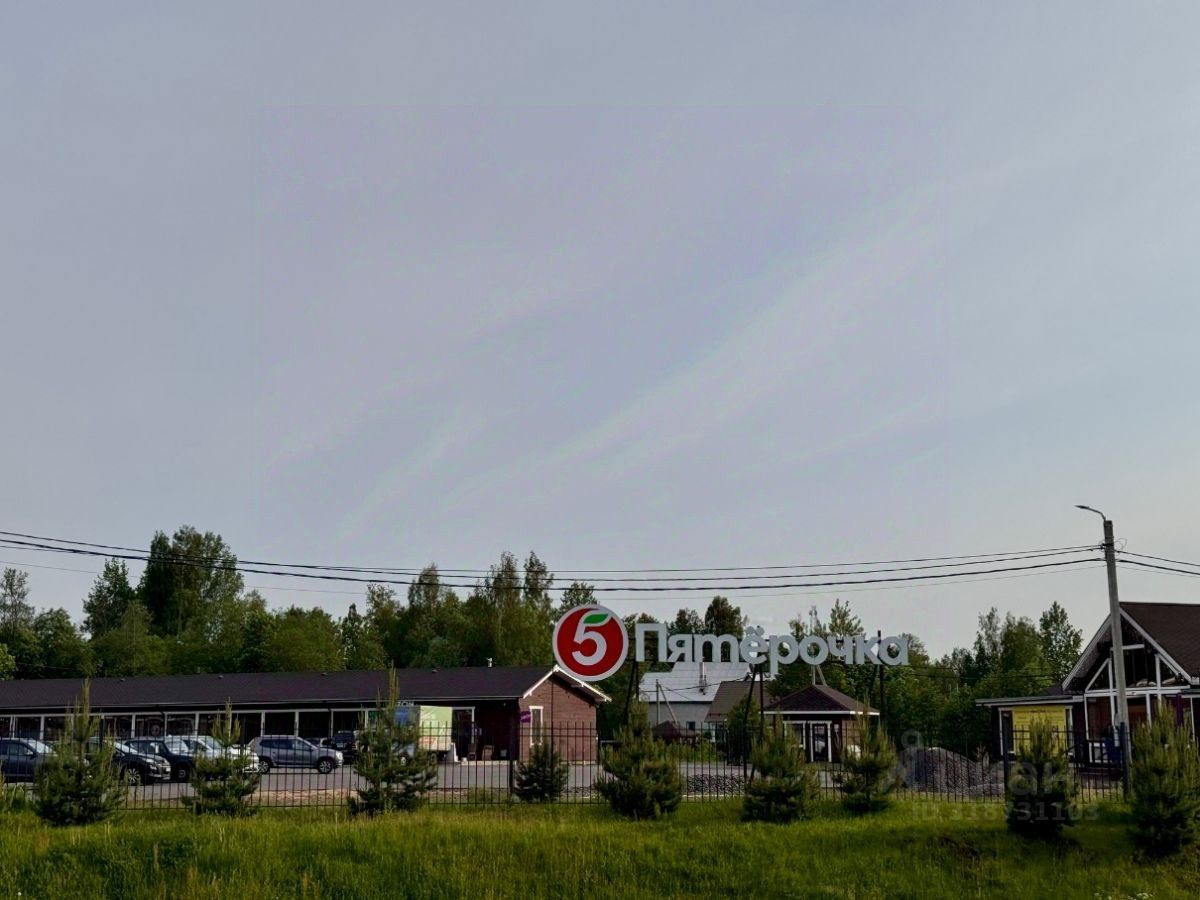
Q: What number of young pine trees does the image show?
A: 9